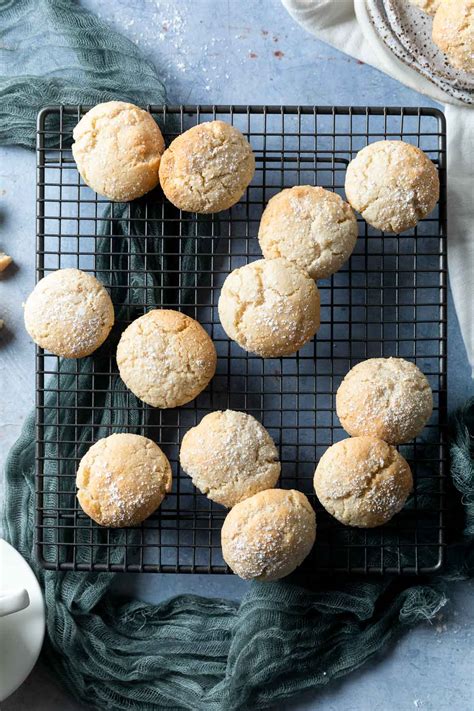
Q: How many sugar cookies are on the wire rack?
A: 12